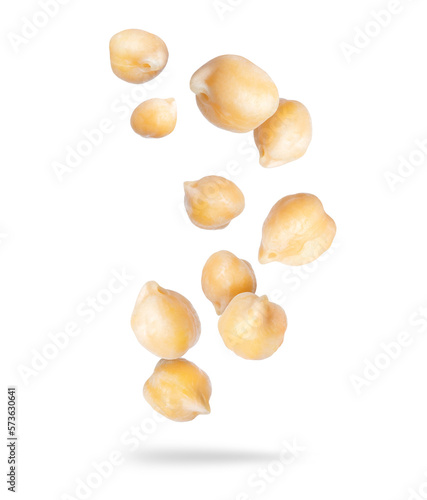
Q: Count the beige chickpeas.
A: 10